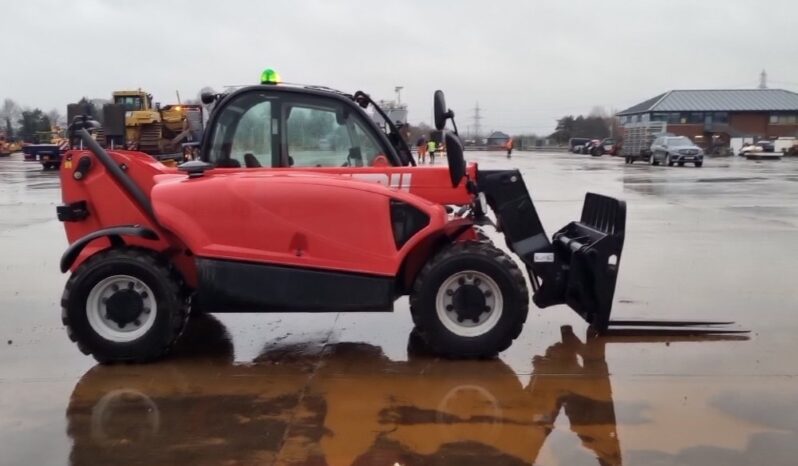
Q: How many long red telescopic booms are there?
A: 1